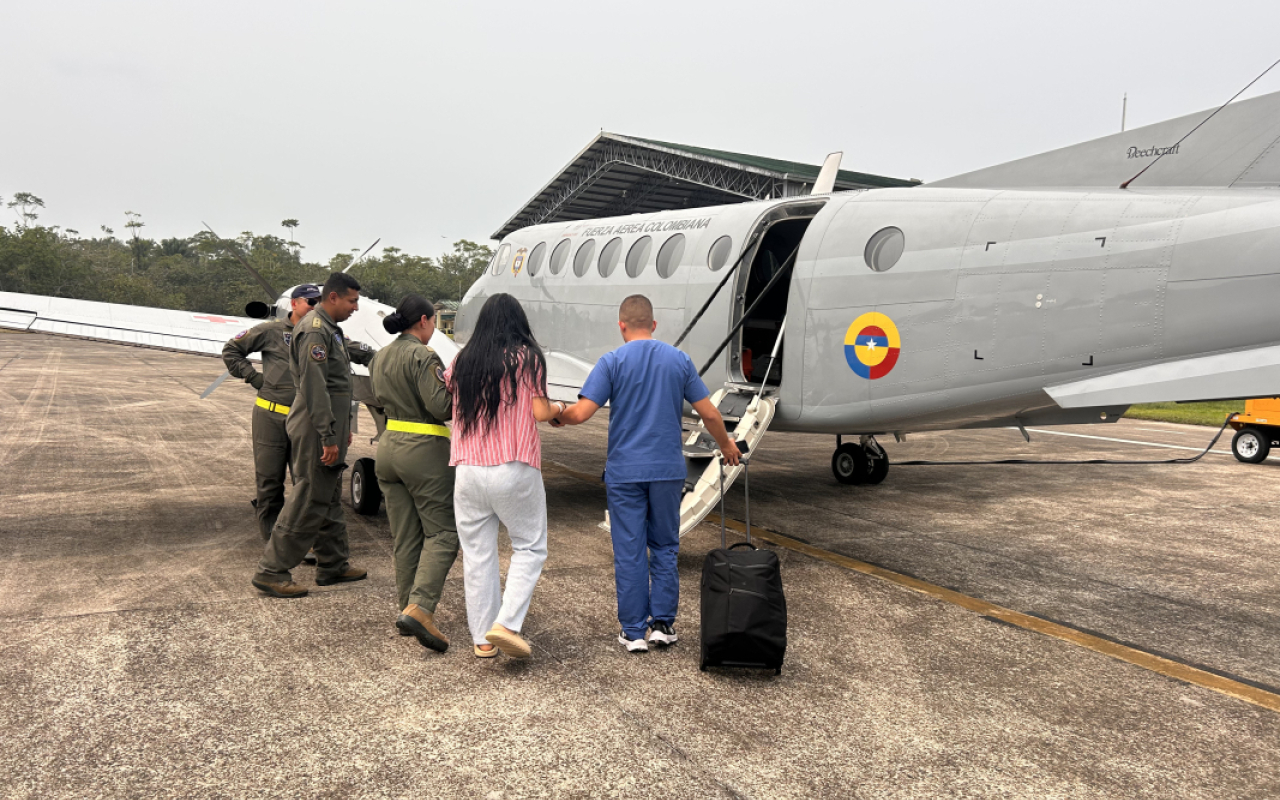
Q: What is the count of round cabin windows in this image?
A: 8